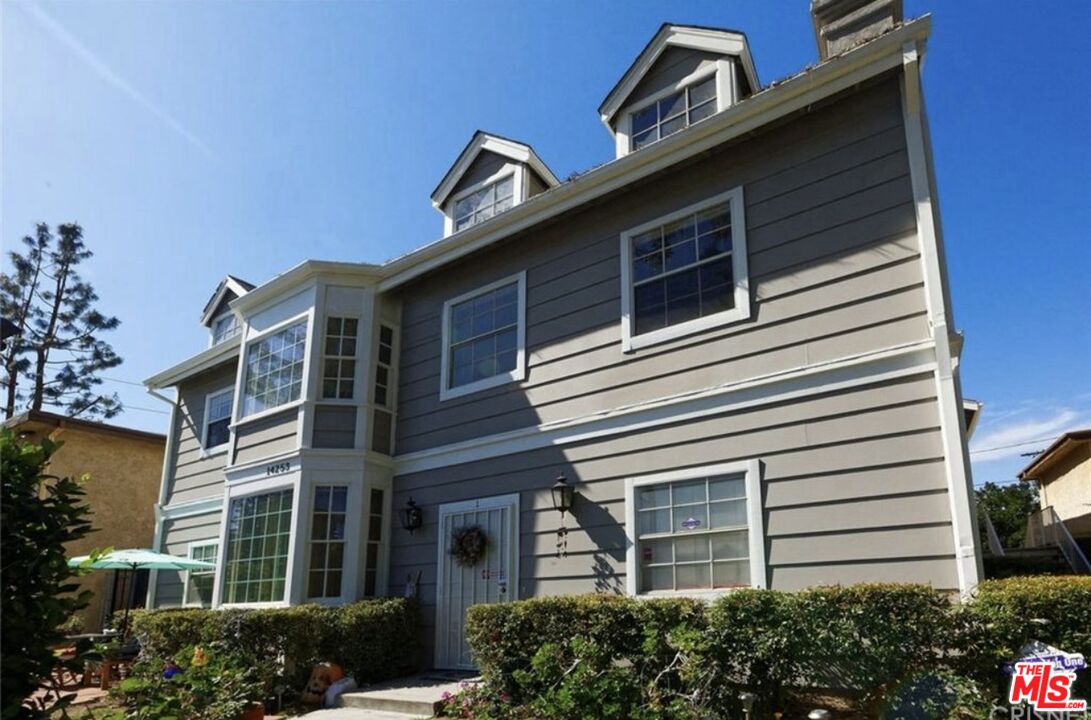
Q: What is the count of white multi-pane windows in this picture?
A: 14